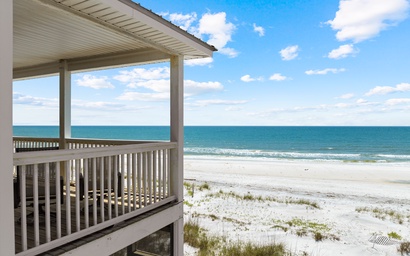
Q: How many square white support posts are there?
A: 3